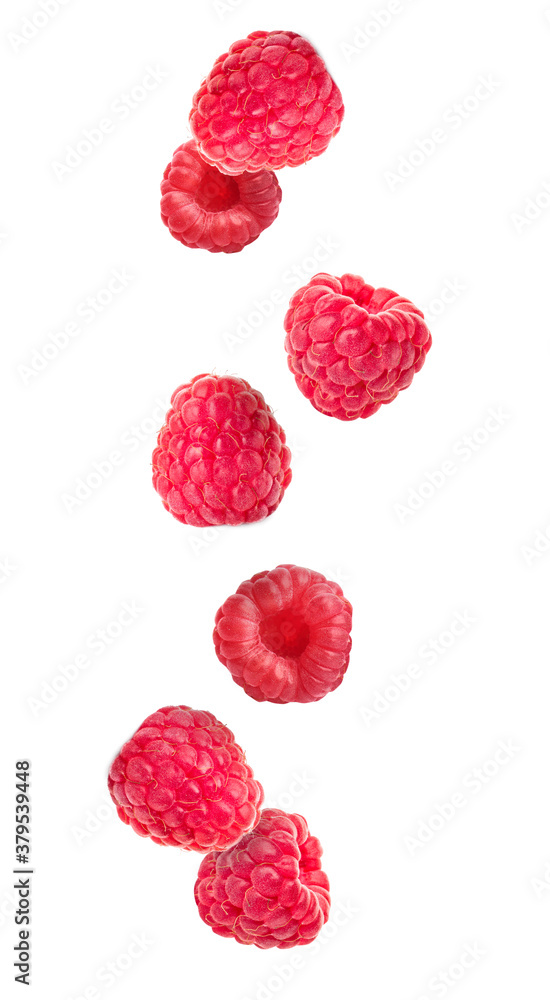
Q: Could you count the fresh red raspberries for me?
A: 7